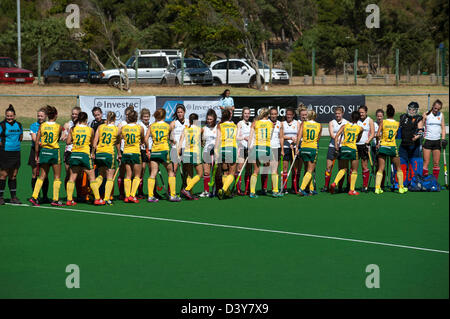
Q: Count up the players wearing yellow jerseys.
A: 11